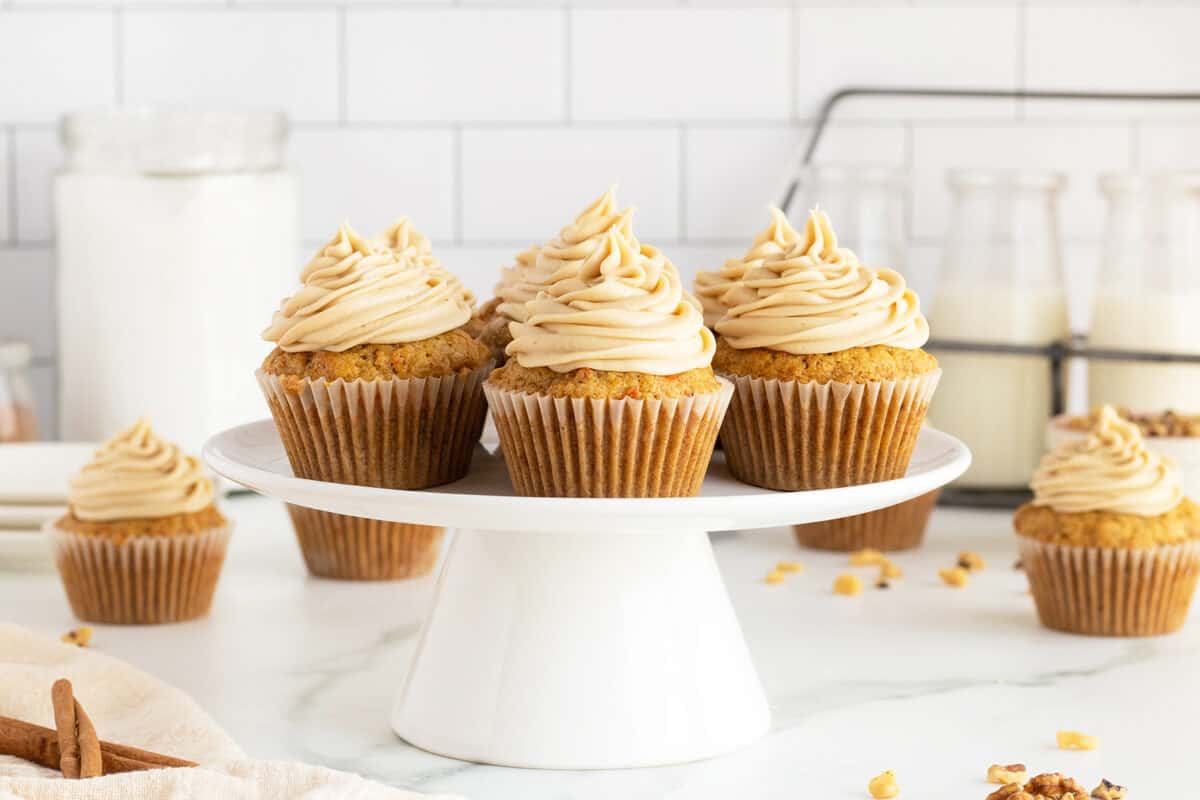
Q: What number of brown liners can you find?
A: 7